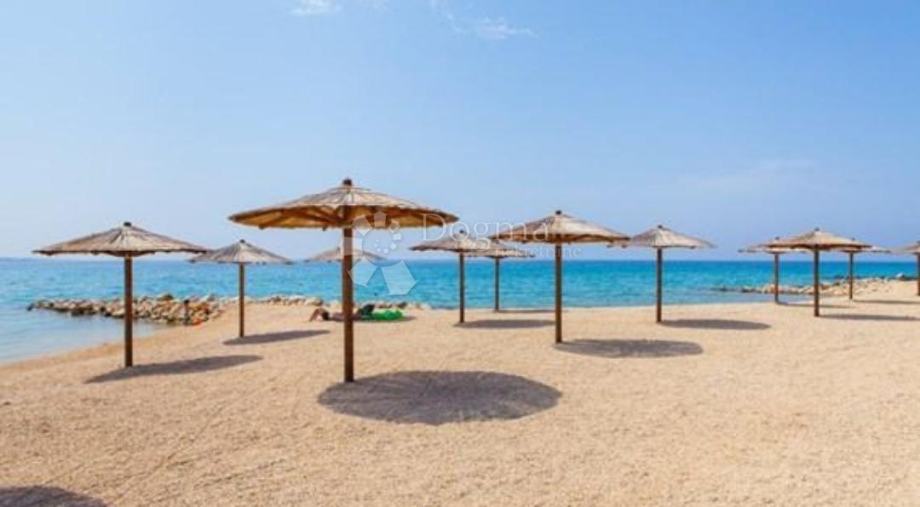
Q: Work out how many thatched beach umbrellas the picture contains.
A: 12